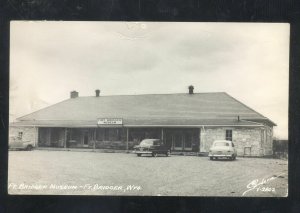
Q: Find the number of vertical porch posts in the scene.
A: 4